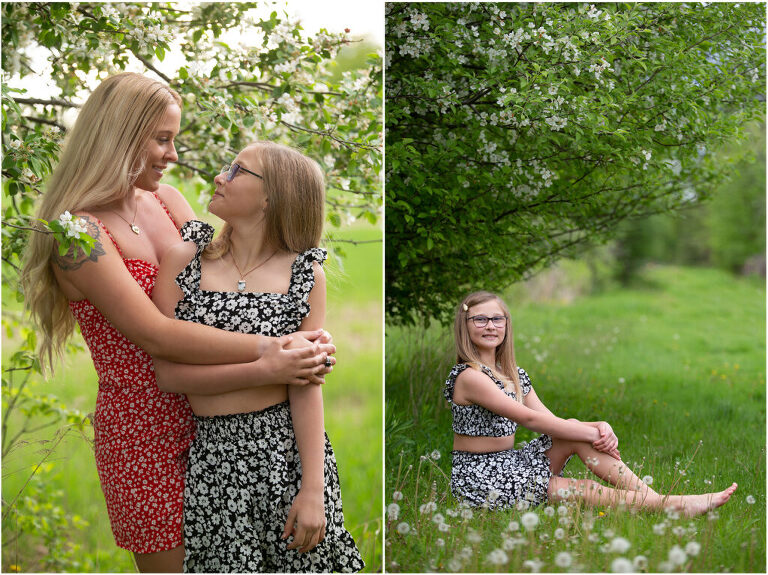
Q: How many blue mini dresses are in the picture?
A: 0